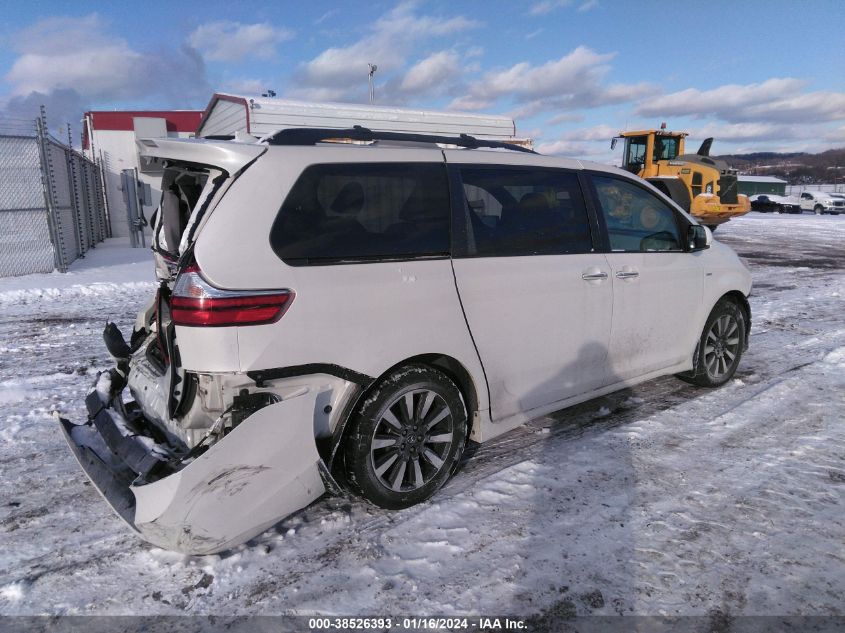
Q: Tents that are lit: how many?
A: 0